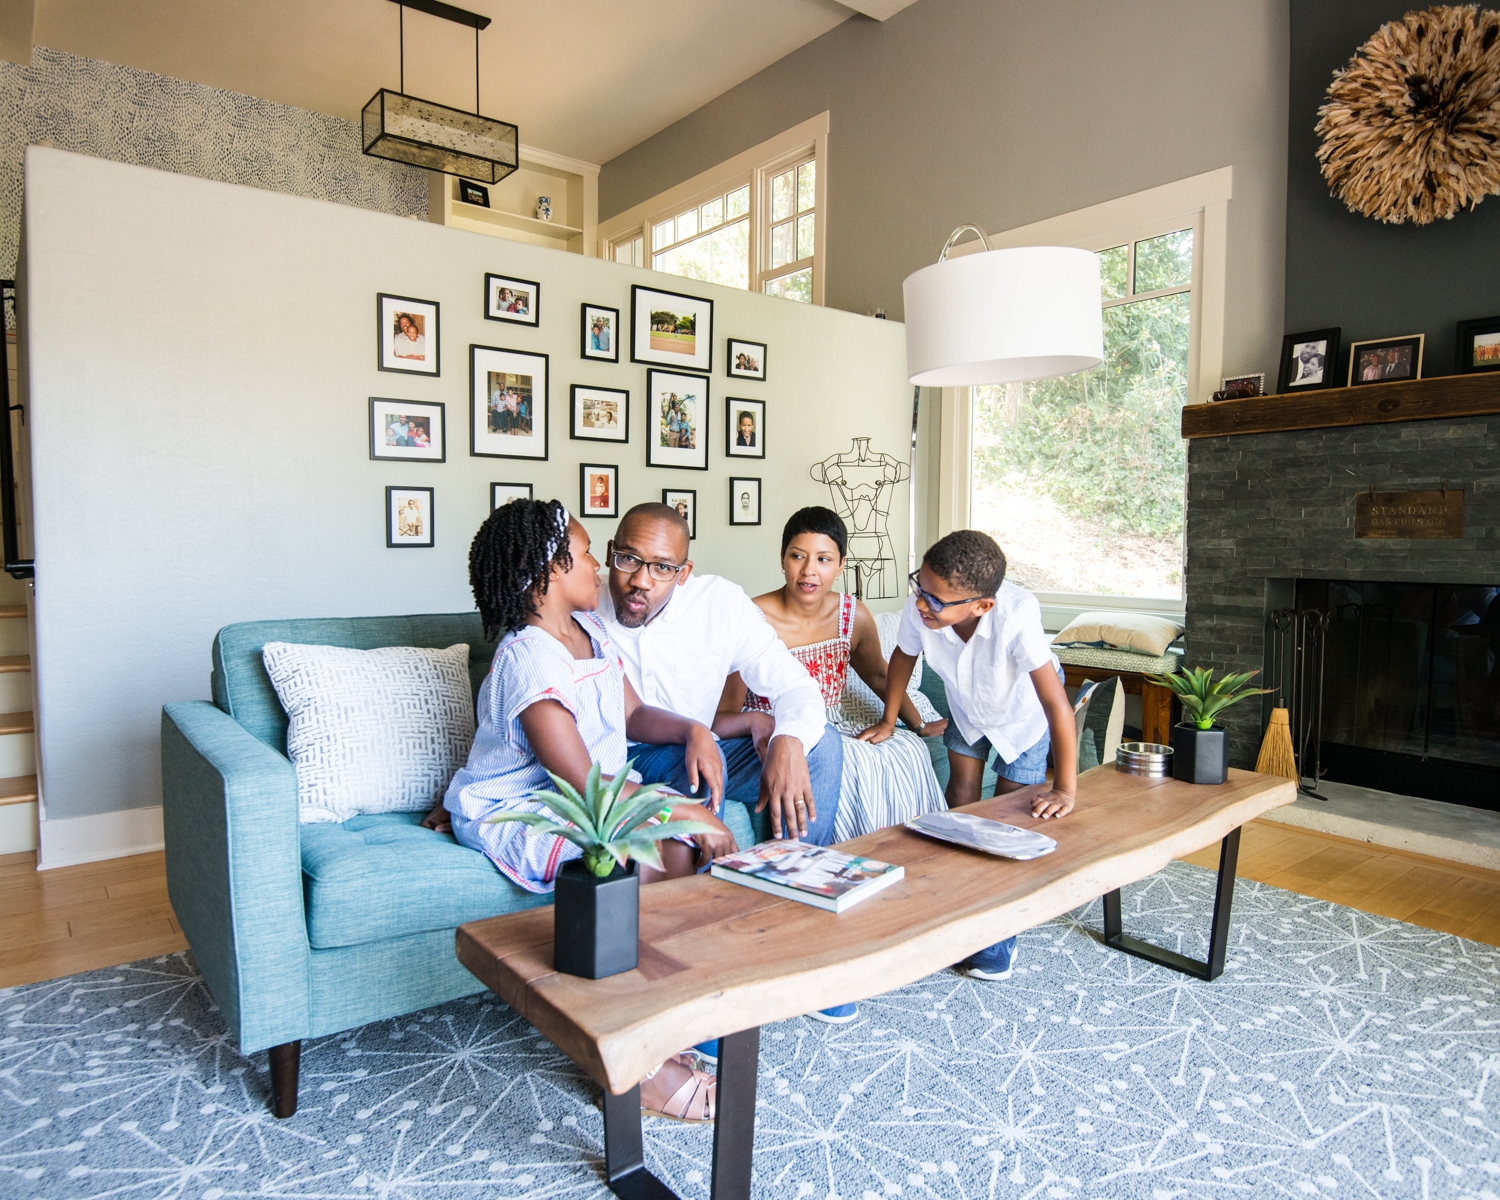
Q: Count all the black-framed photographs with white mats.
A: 15